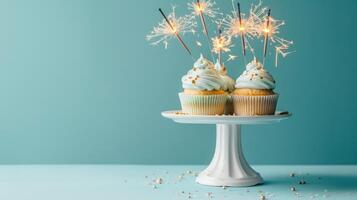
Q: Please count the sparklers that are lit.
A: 5